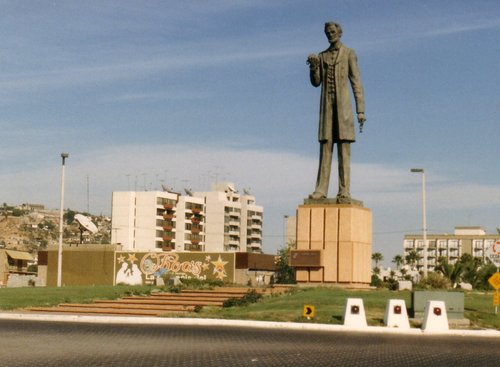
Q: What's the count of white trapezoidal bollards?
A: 3